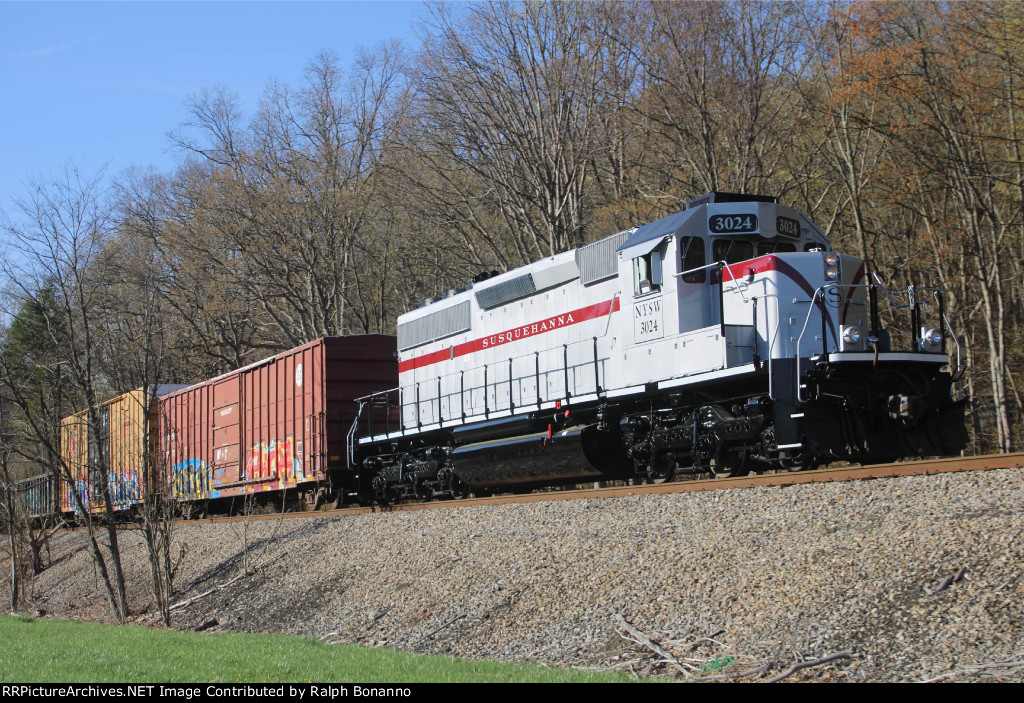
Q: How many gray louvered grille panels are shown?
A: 3